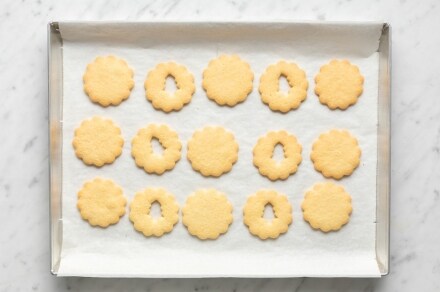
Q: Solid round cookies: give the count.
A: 9